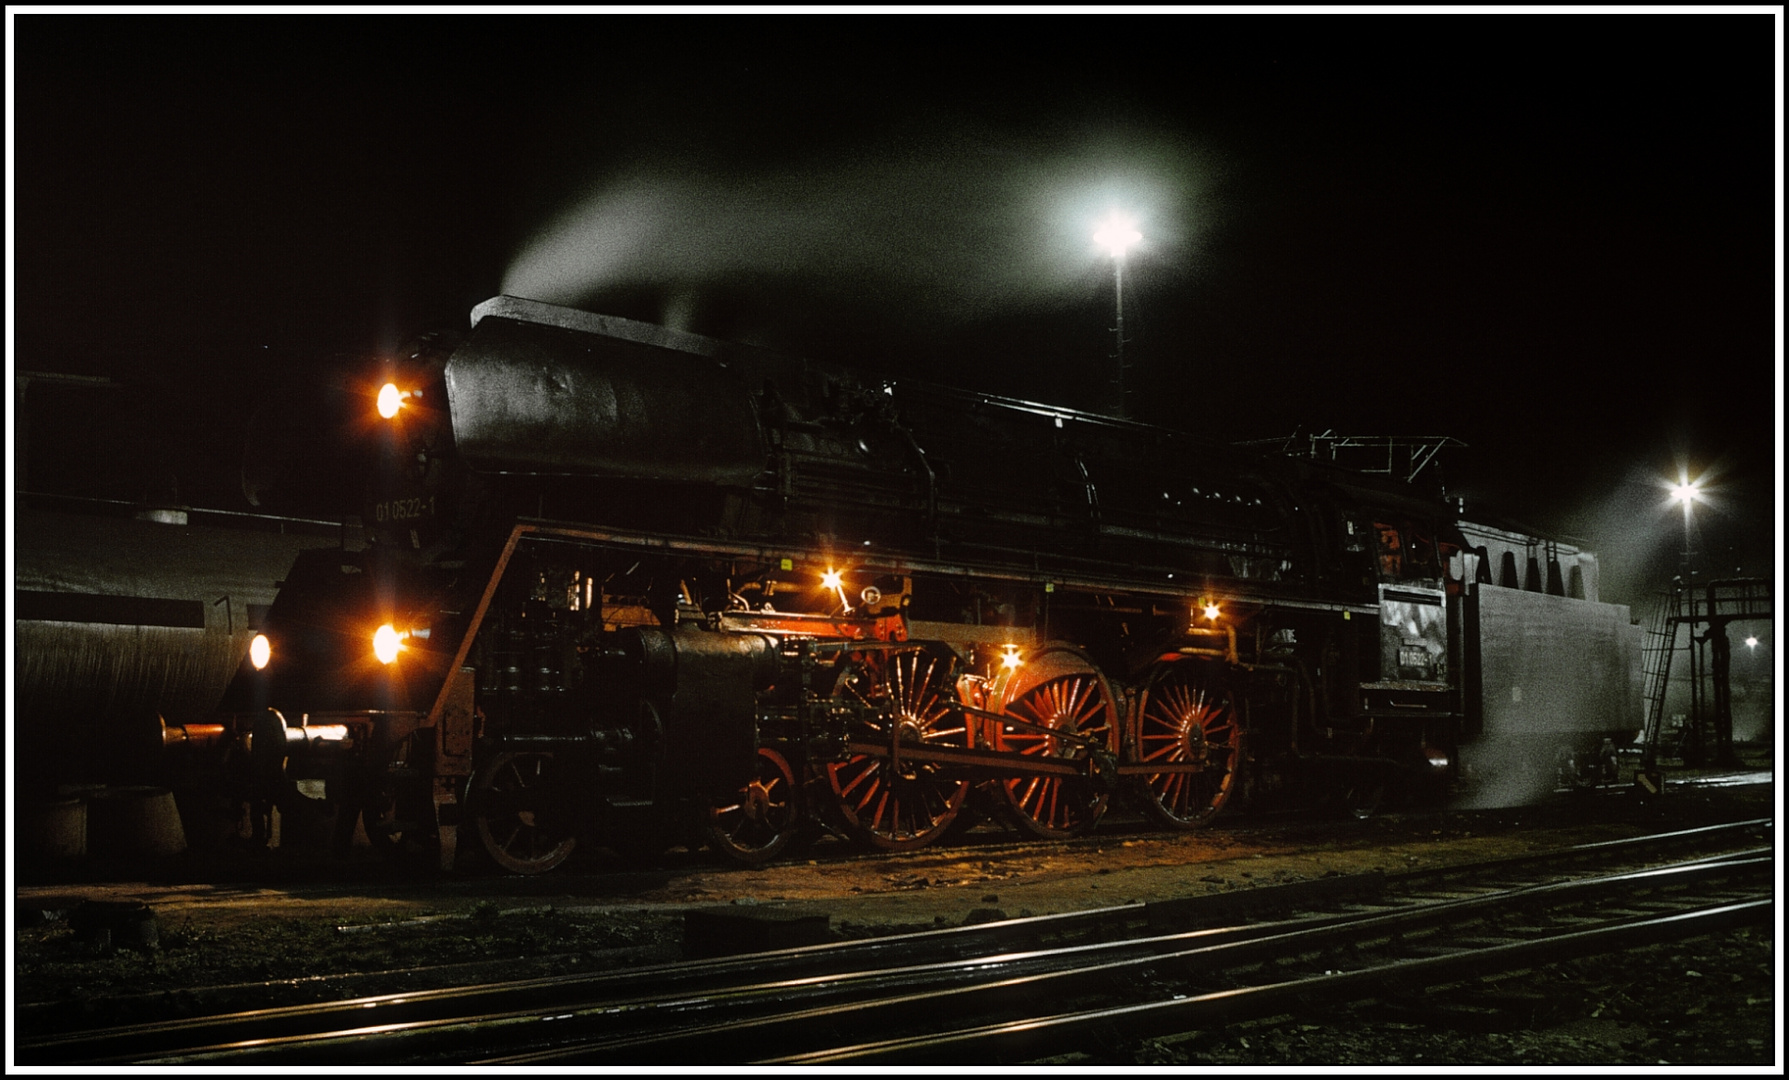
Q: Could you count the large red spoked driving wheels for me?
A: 3